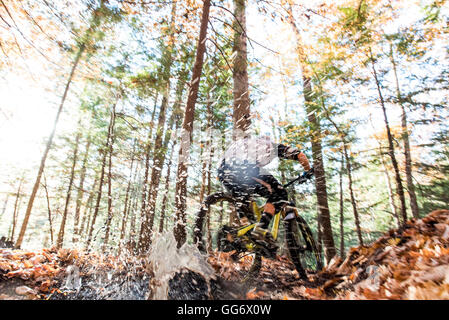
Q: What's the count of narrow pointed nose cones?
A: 0